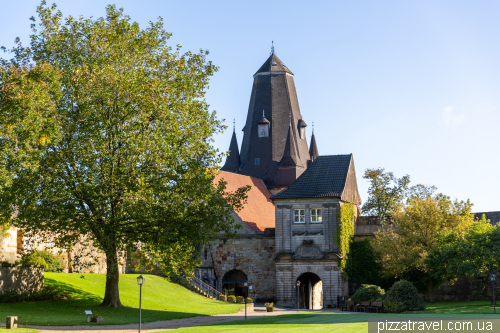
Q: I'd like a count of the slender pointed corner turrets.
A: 3